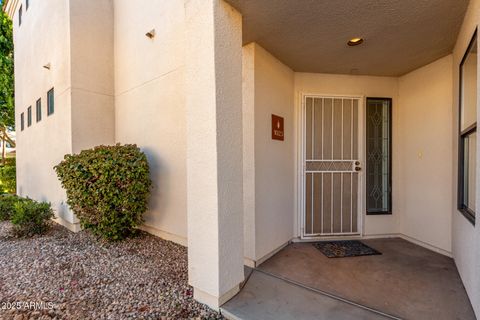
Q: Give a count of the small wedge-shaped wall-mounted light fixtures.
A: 2